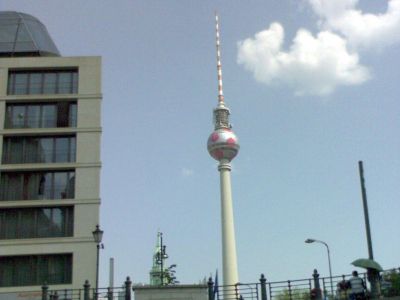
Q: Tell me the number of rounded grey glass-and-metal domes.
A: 1